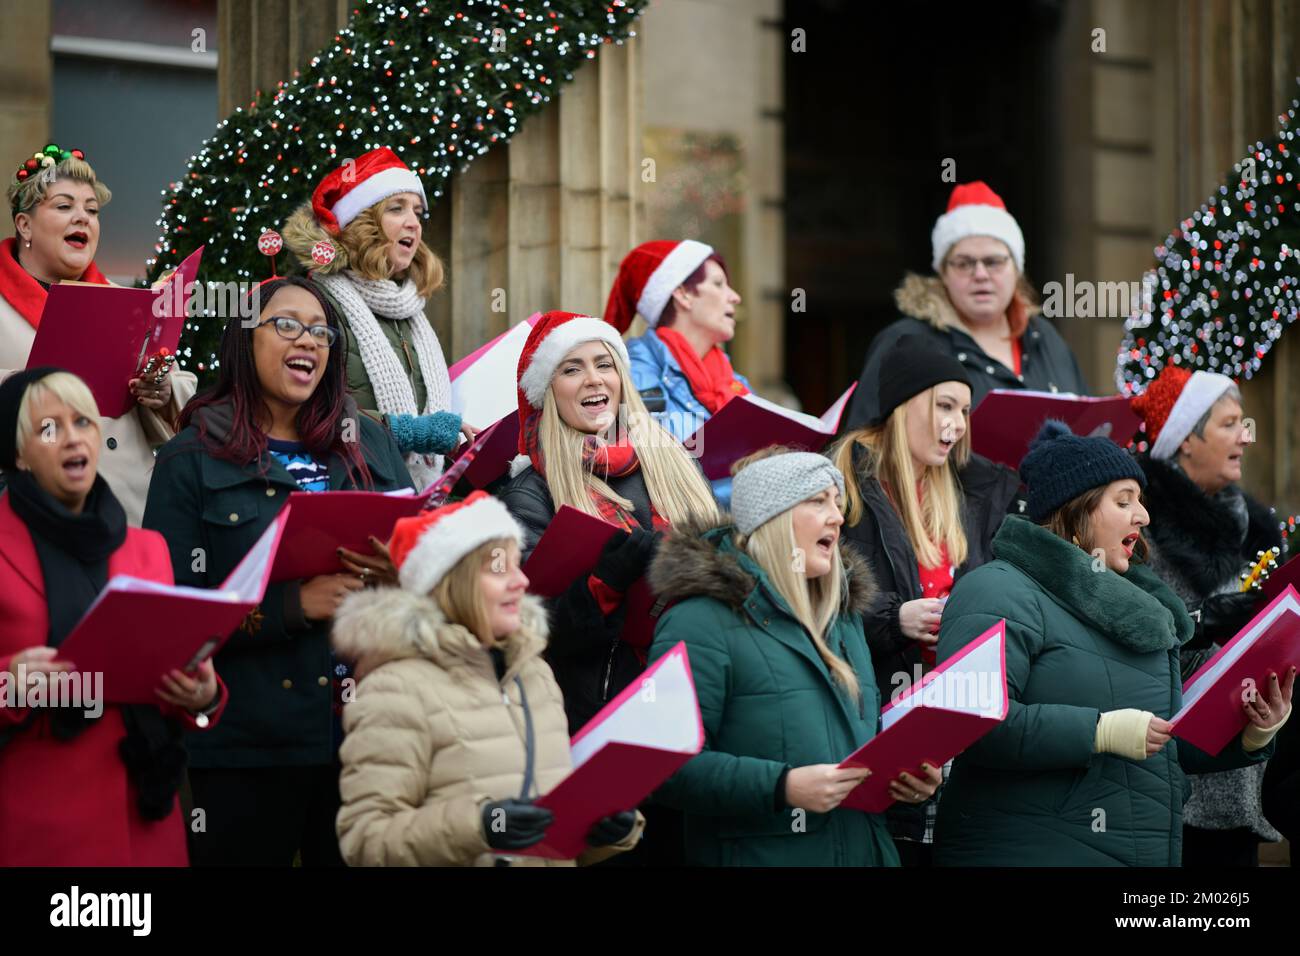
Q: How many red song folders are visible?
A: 11